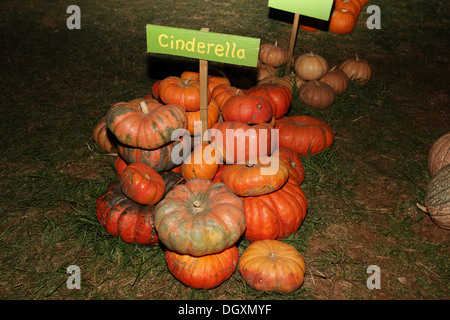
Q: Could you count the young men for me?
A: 0